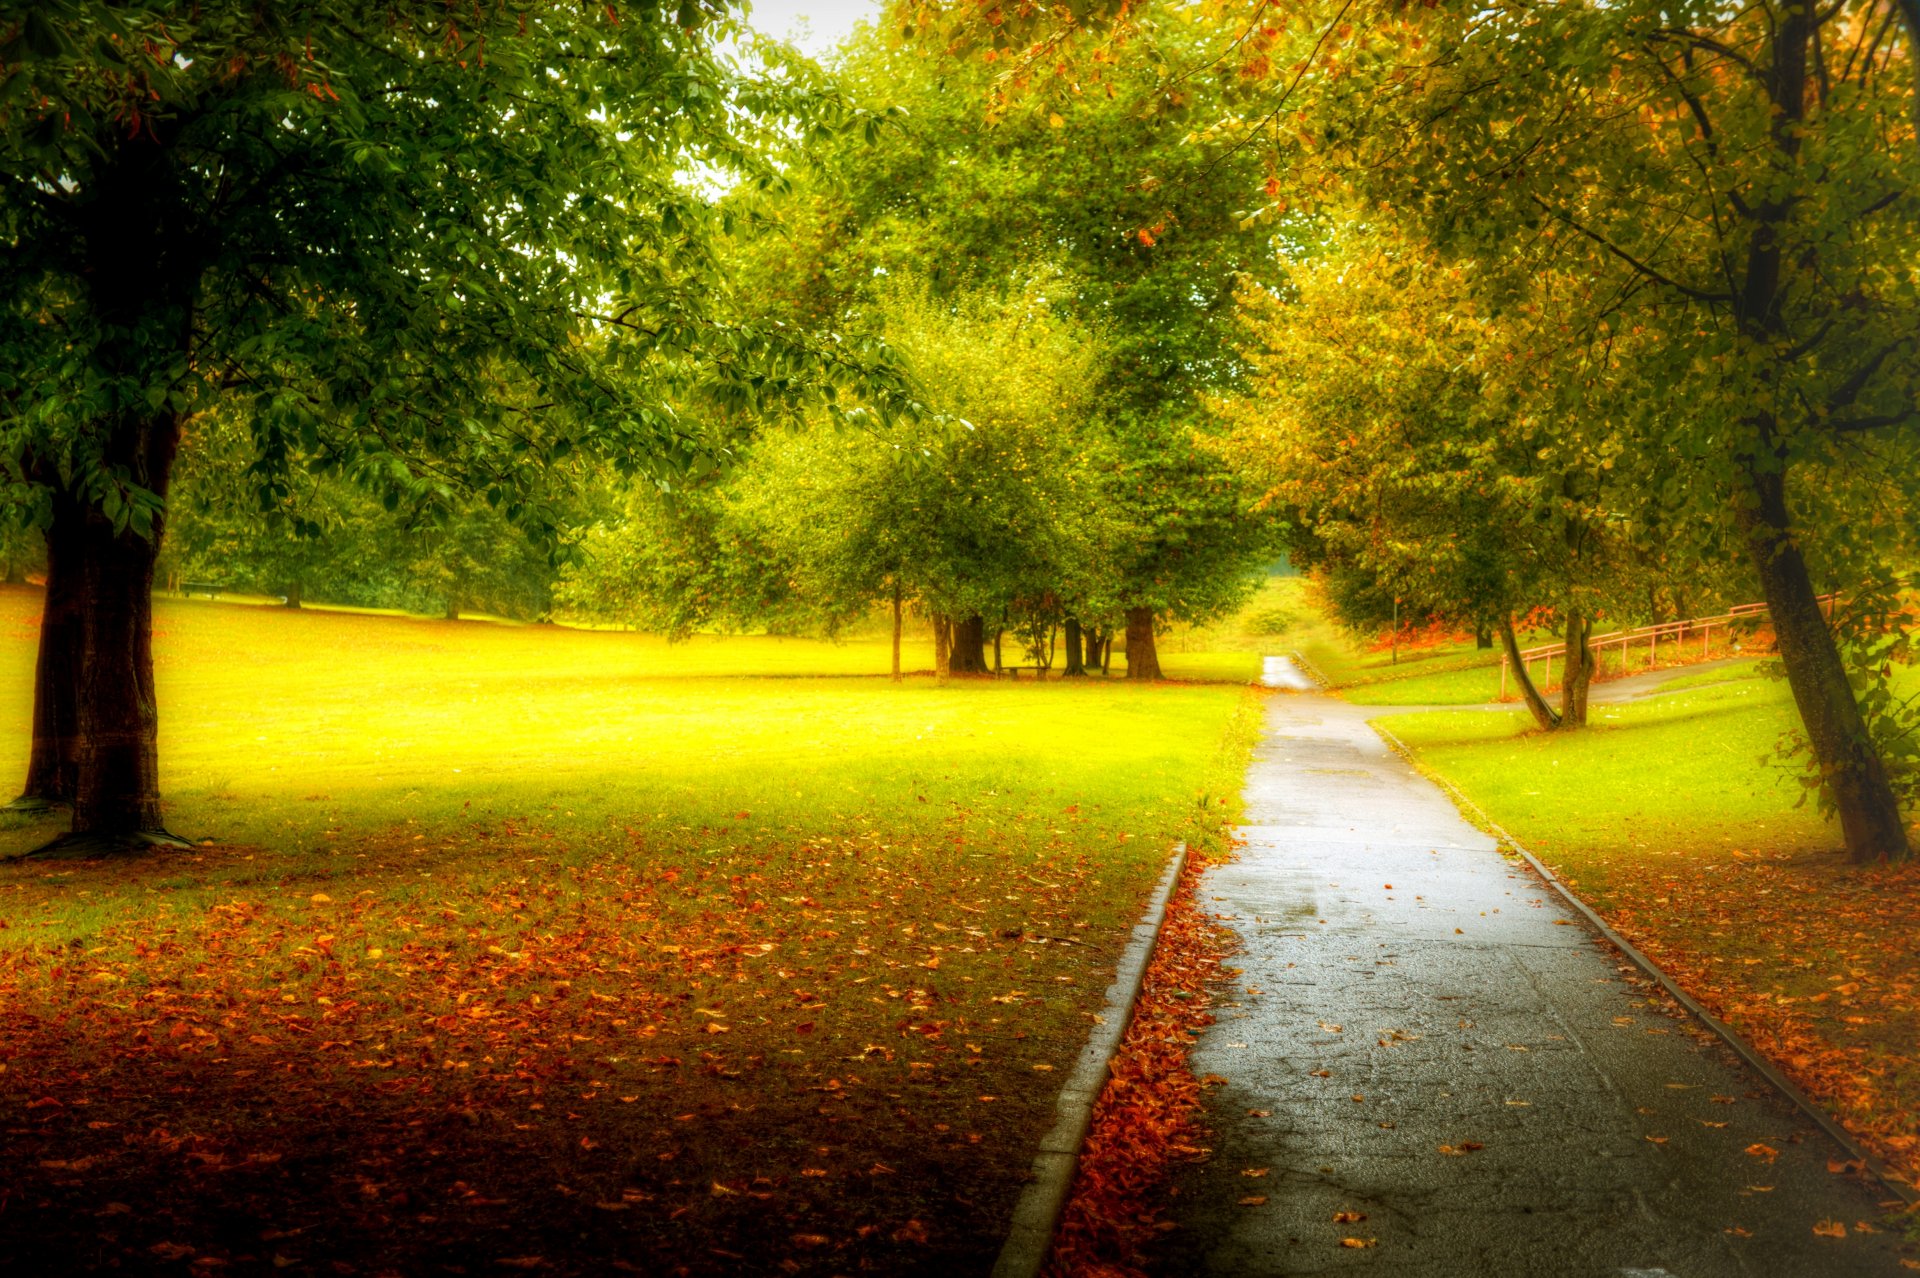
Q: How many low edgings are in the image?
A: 2